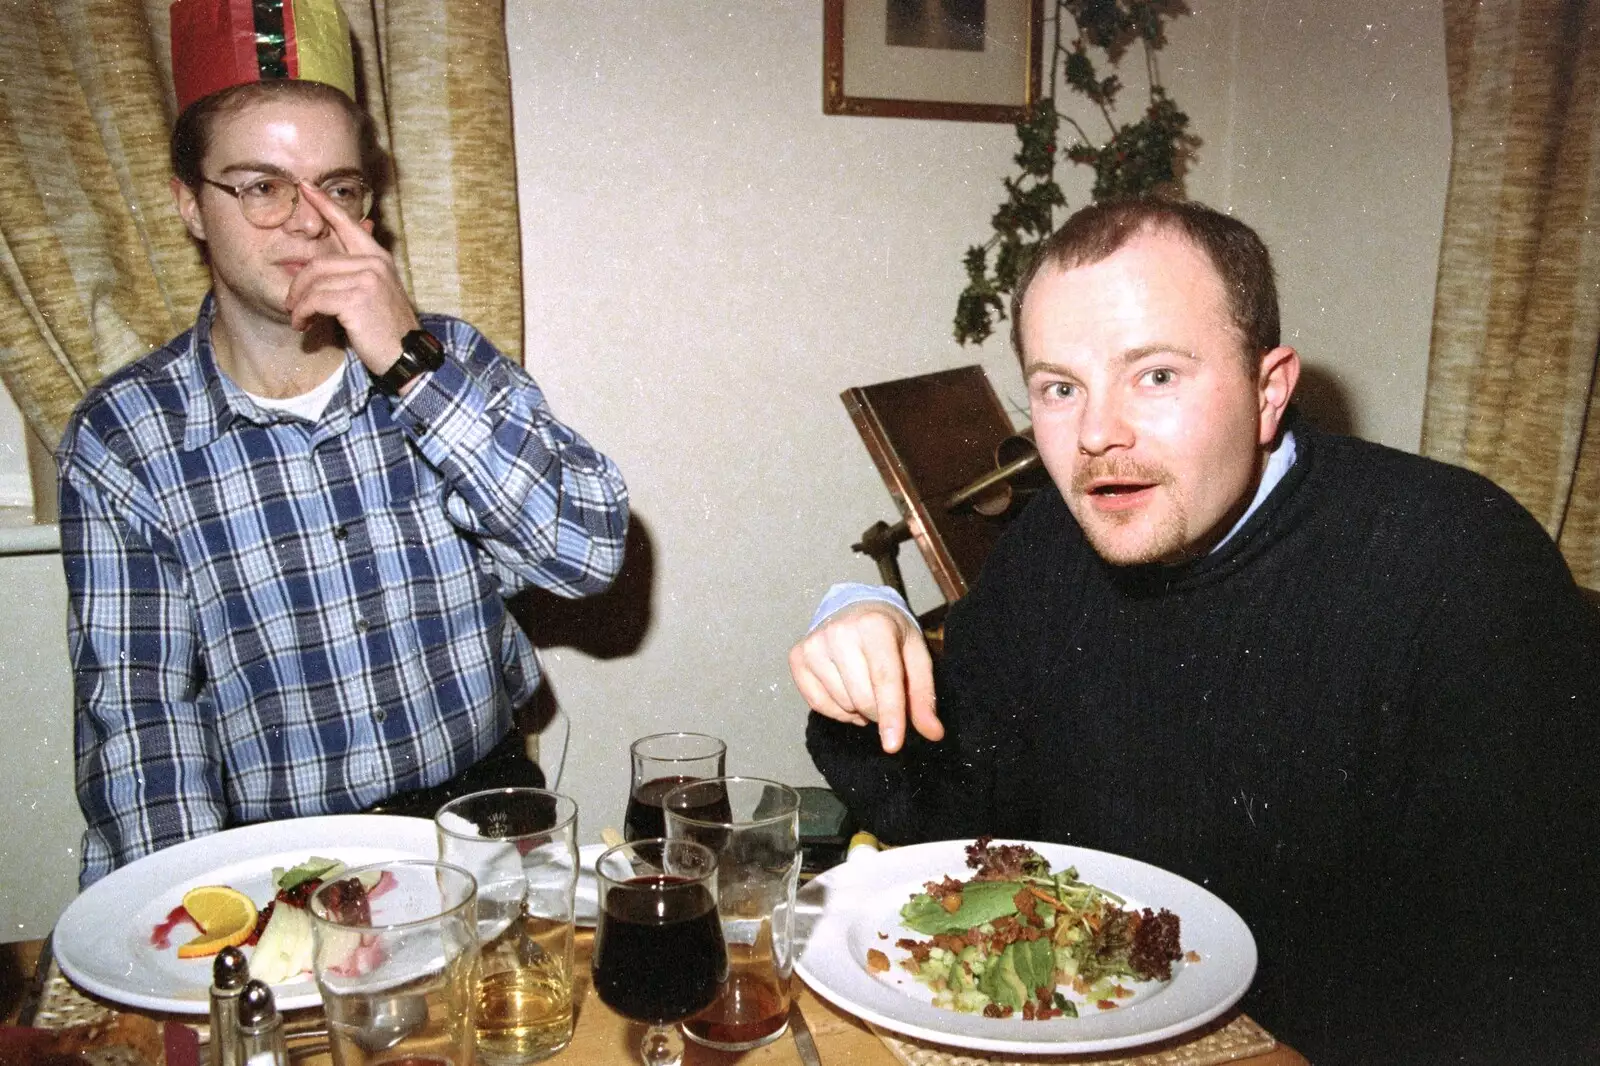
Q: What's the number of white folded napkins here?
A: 1